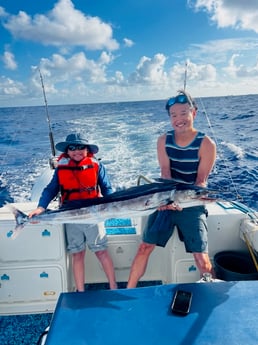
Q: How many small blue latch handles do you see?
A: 5